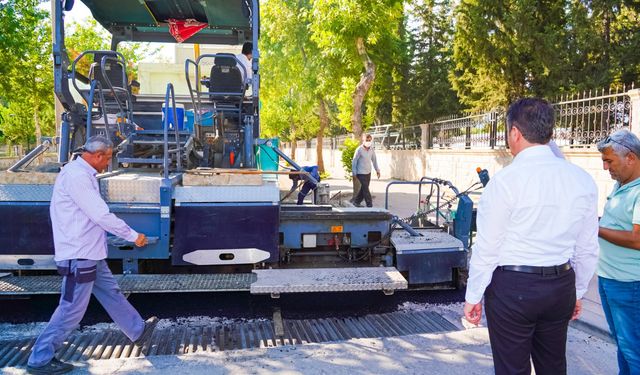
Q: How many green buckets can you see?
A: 1